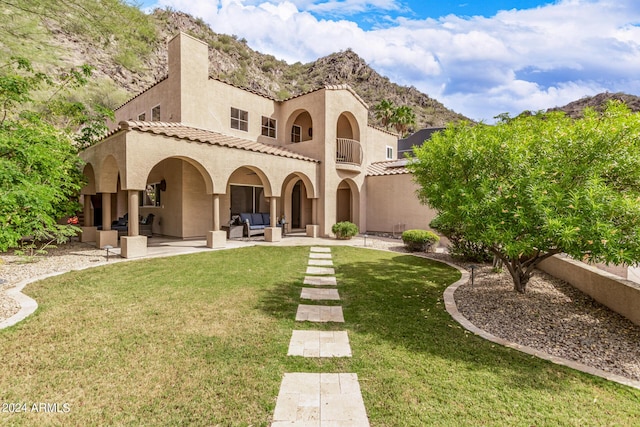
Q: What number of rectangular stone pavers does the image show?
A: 9